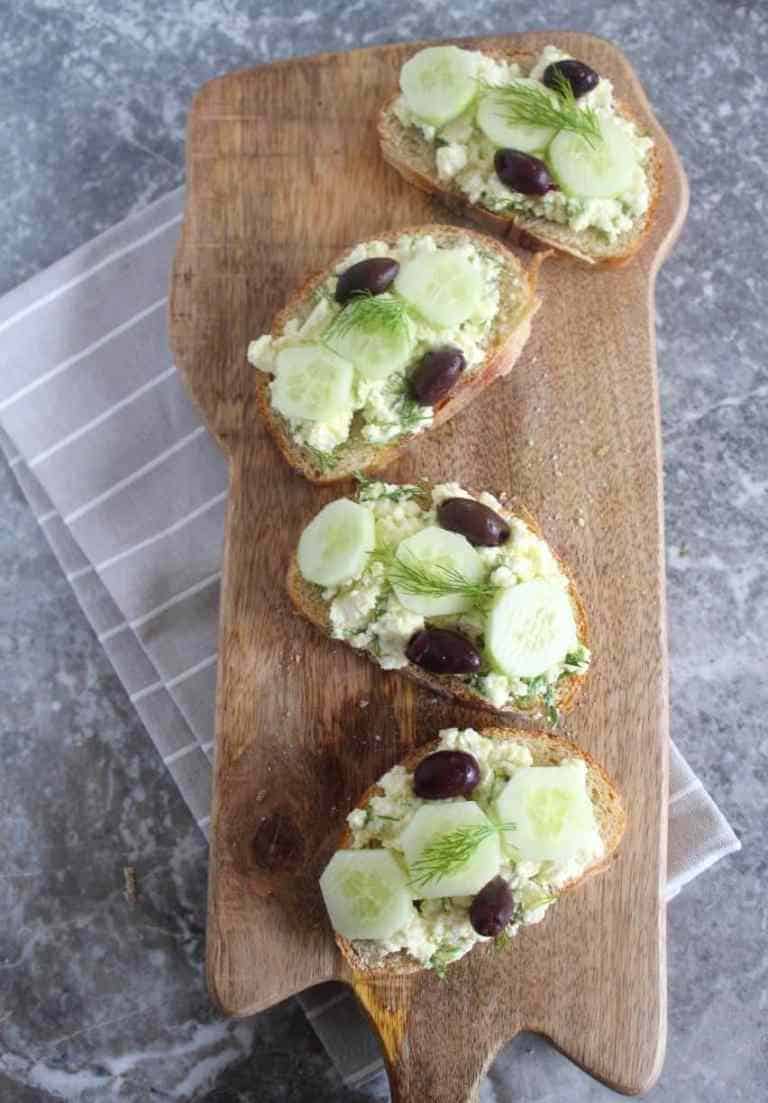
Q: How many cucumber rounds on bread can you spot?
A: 12